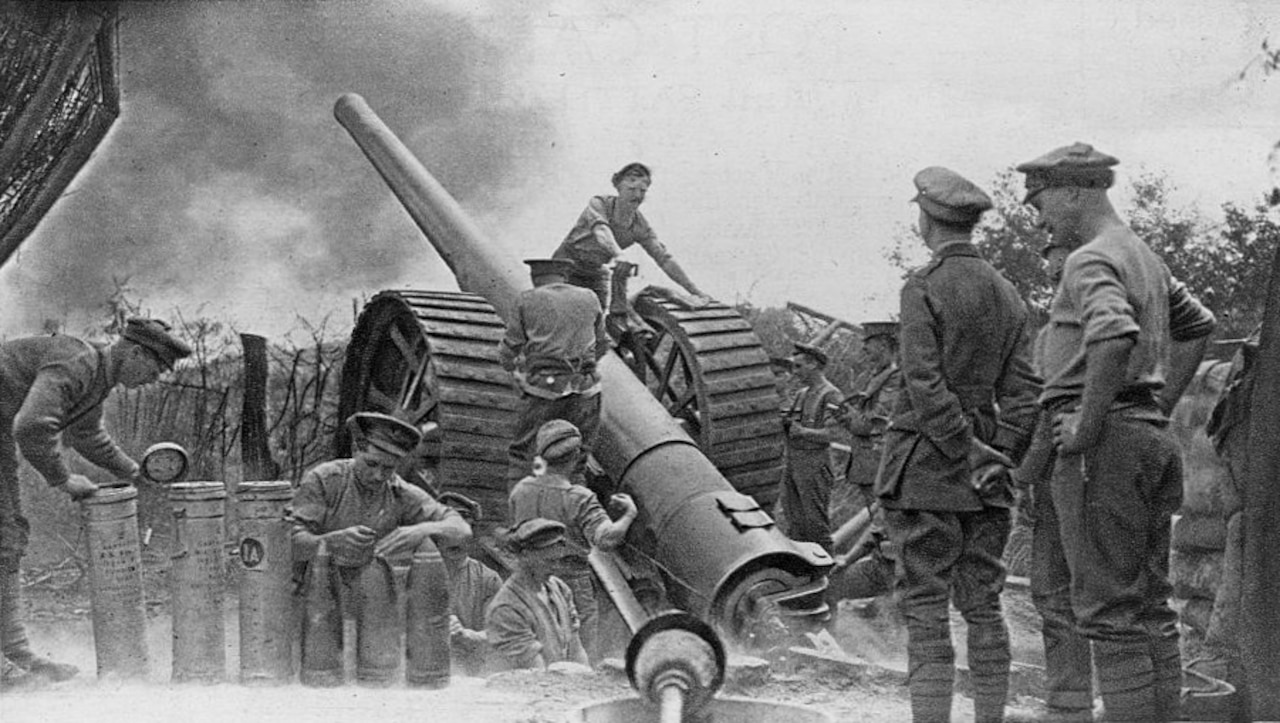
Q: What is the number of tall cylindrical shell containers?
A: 3